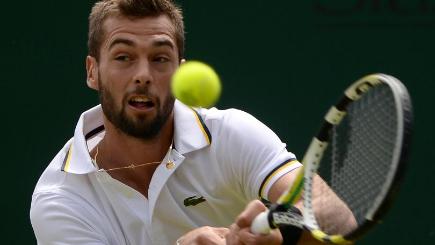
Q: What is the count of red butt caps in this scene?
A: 0